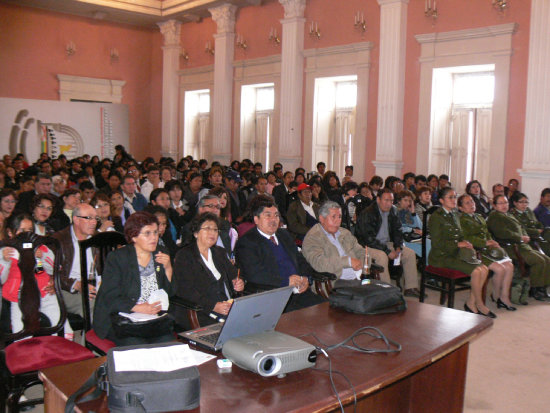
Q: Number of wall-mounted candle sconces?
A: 10